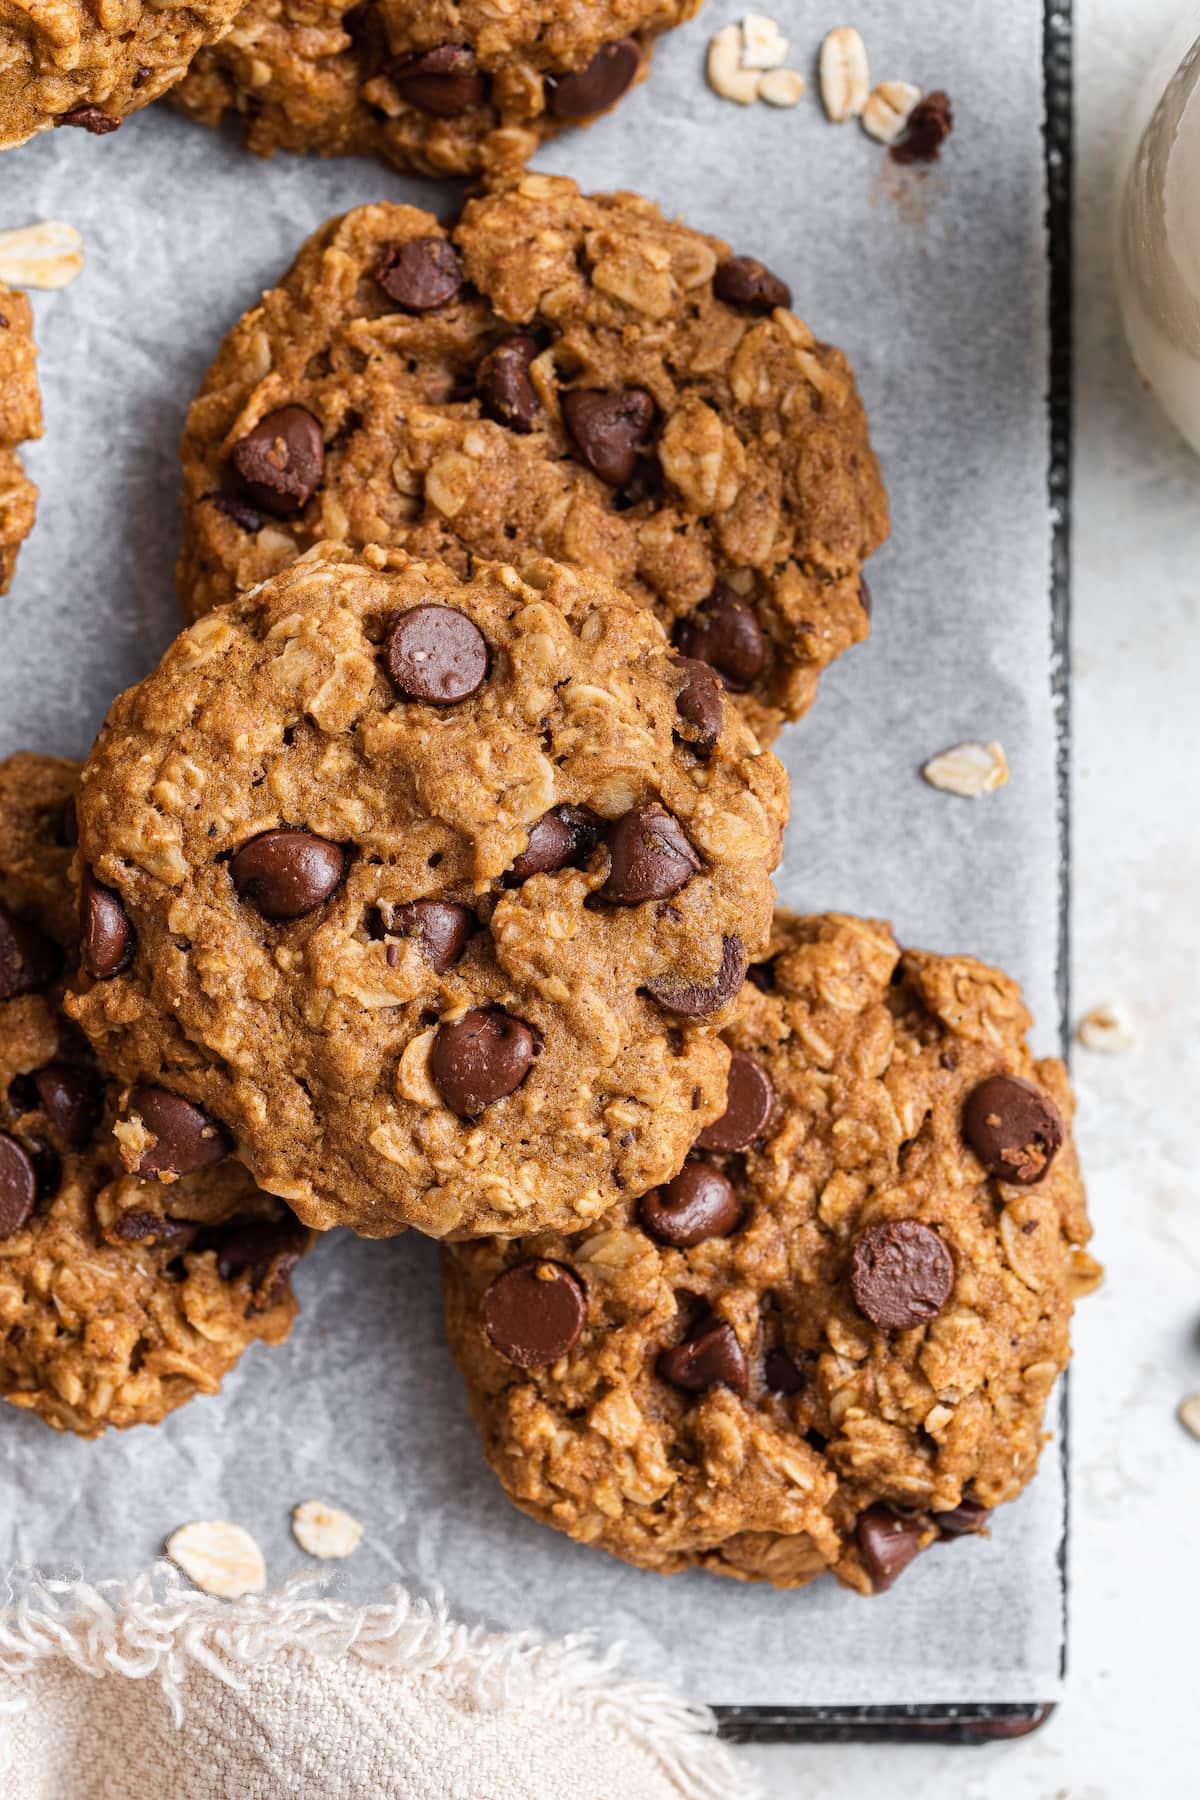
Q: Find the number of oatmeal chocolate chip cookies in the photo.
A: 7